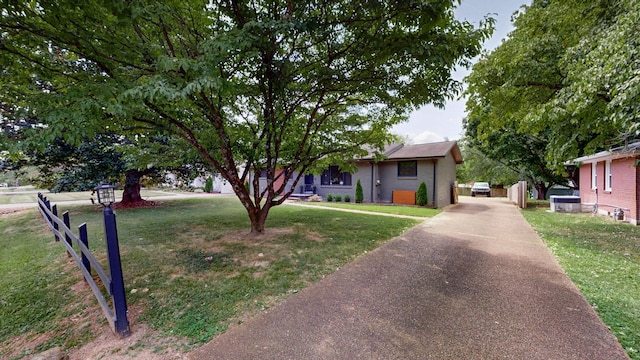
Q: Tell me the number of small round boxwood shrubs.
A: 3